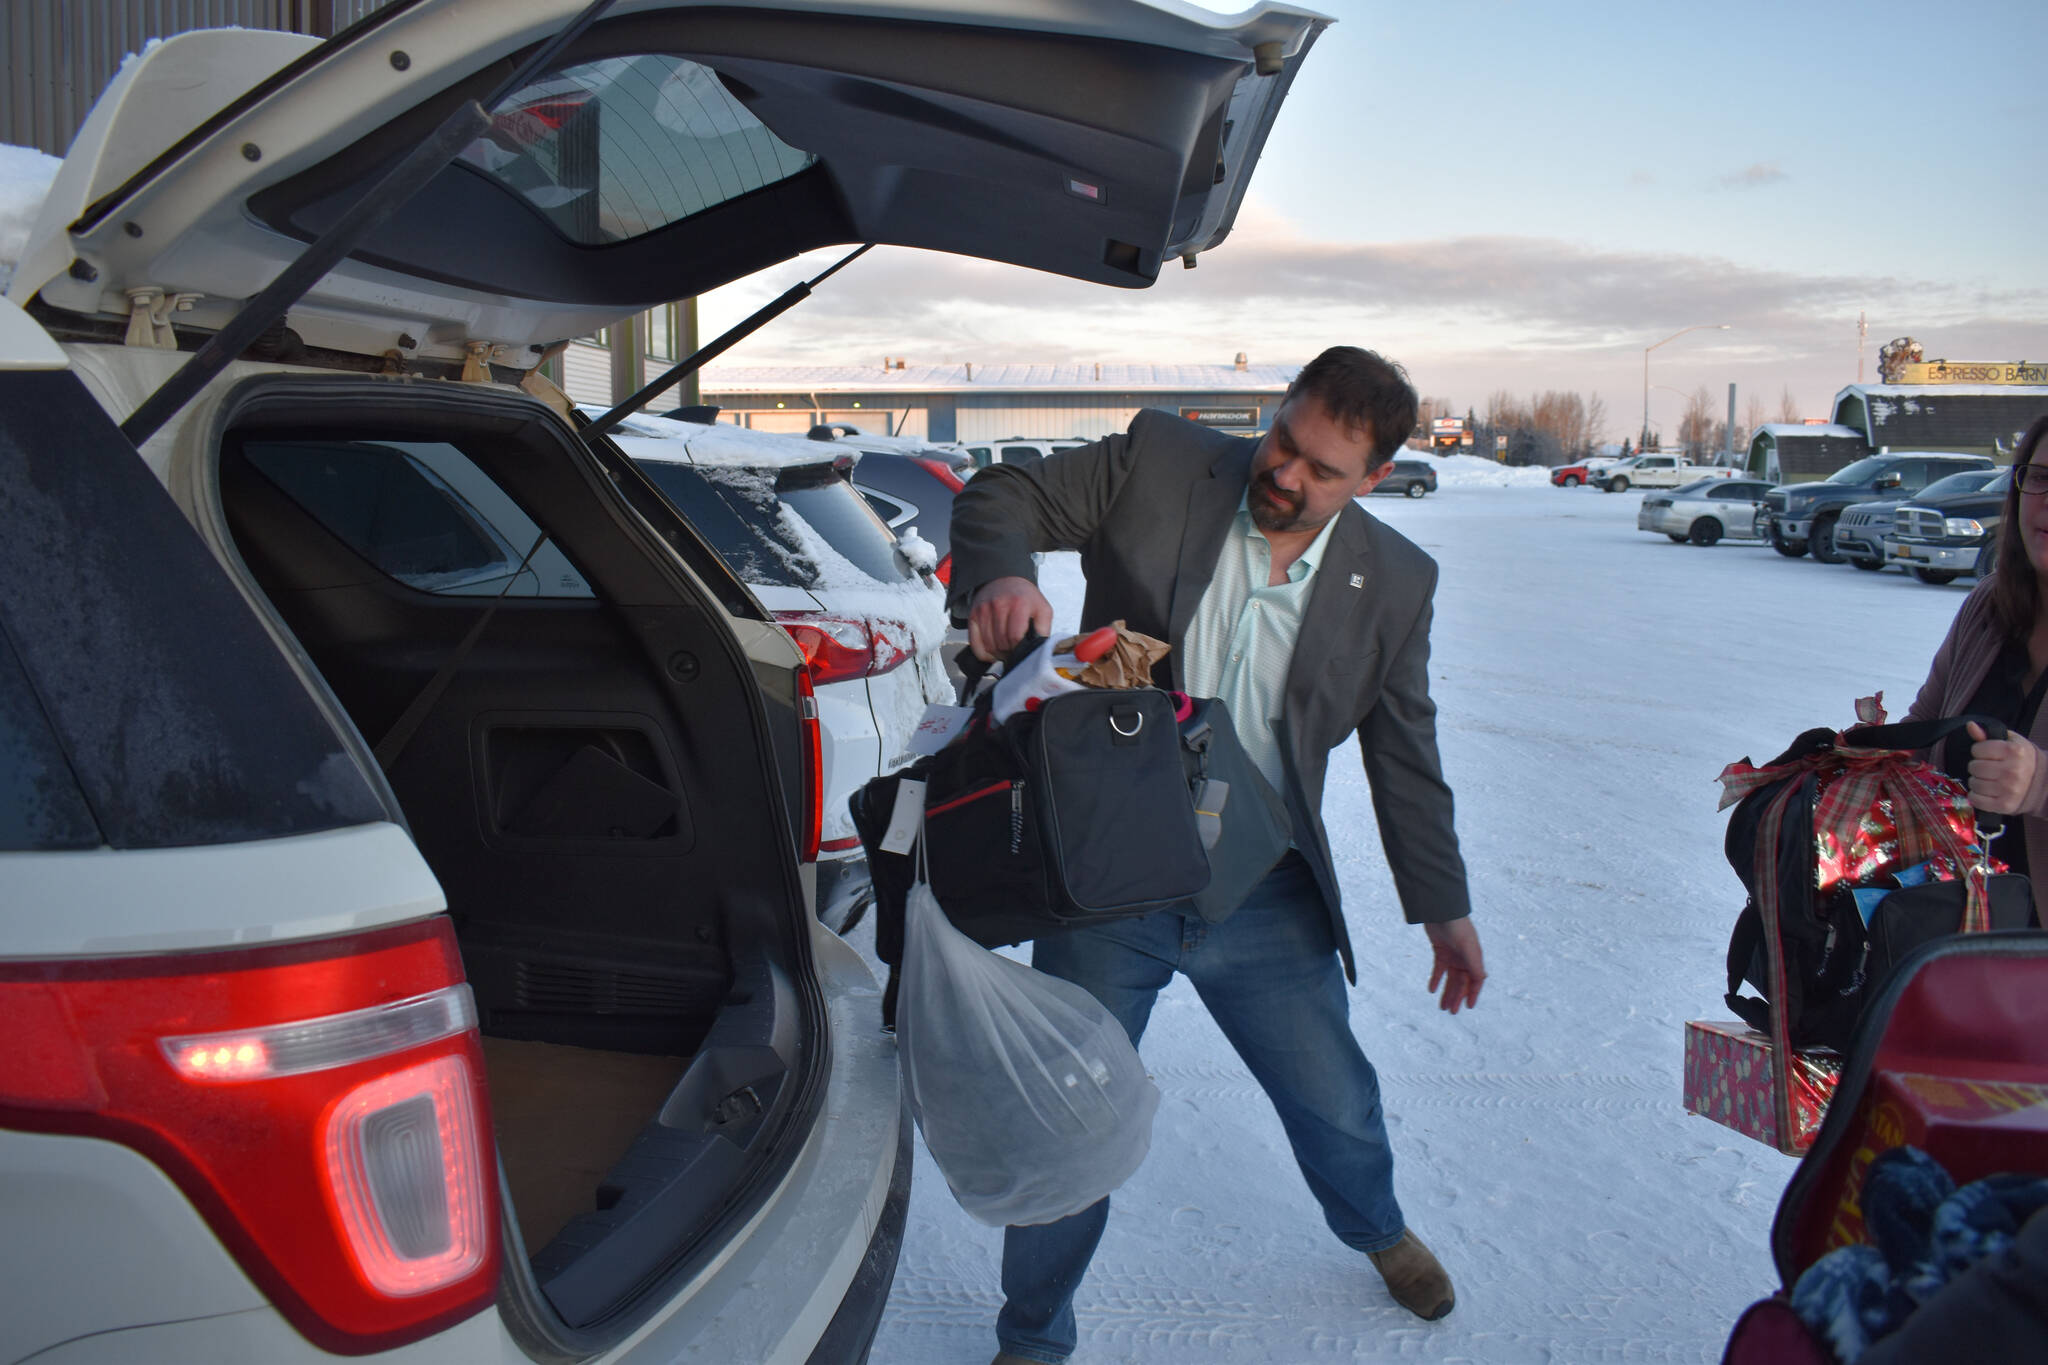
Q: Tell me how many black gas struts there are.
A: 2